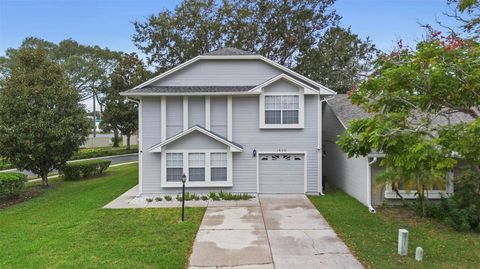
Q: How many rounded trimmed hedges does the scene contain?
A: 2